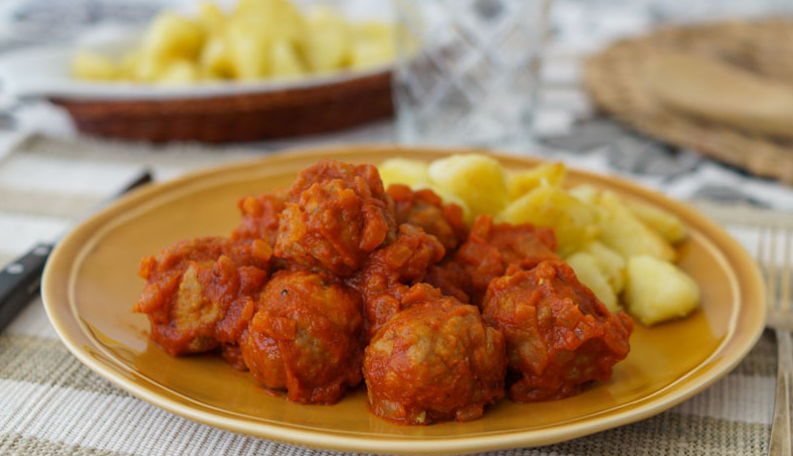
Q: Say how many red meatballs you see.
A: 8